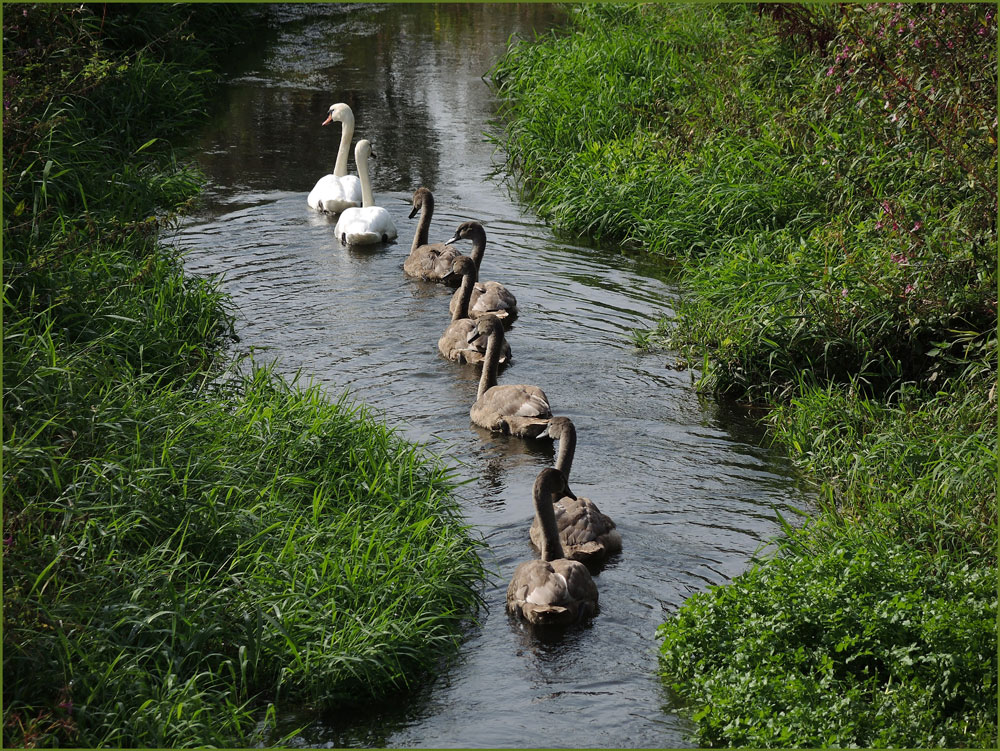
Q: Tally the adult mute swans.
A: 2